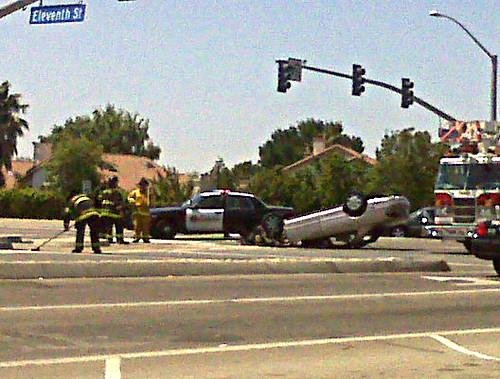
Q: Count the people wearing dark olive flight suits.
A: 0